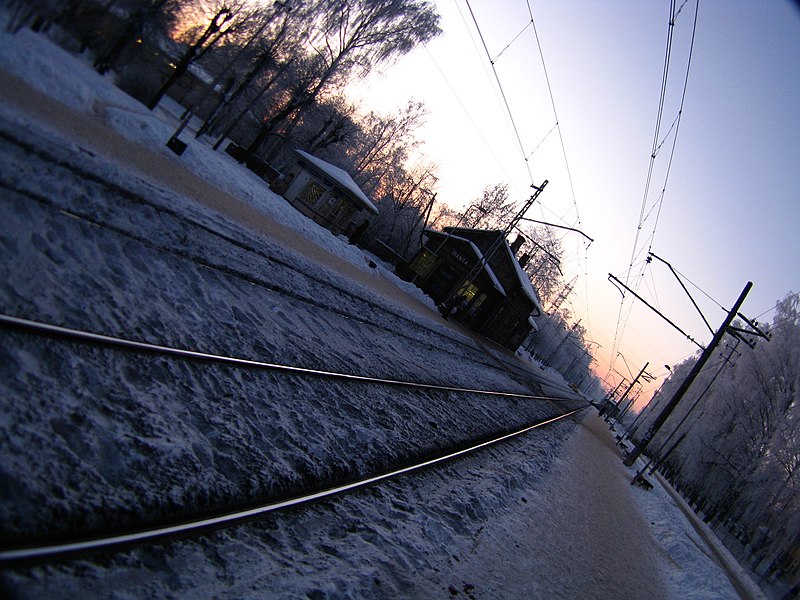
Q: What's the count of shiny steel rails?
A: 2